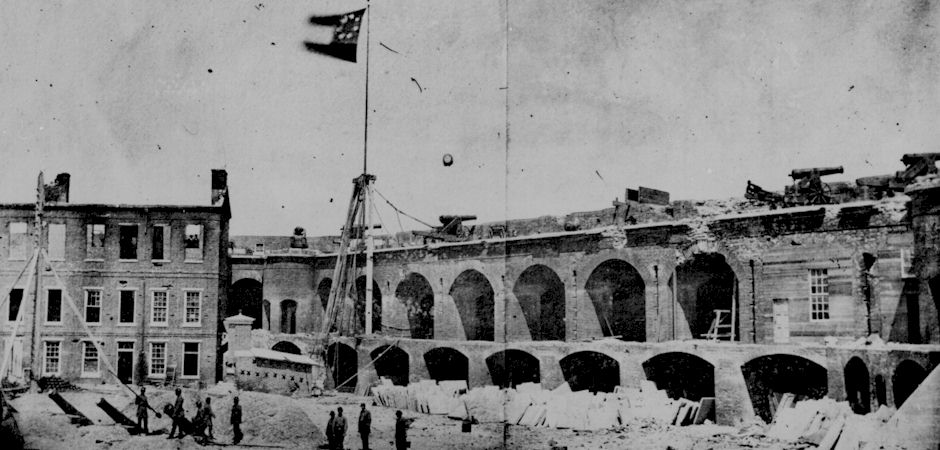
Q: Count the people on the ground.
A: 9